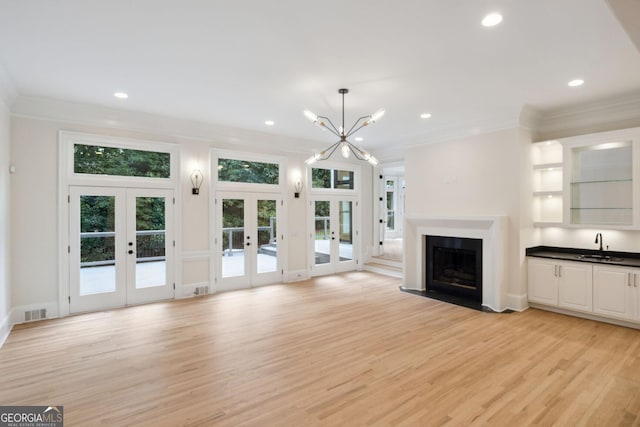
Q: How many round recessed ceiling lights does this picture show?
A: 6